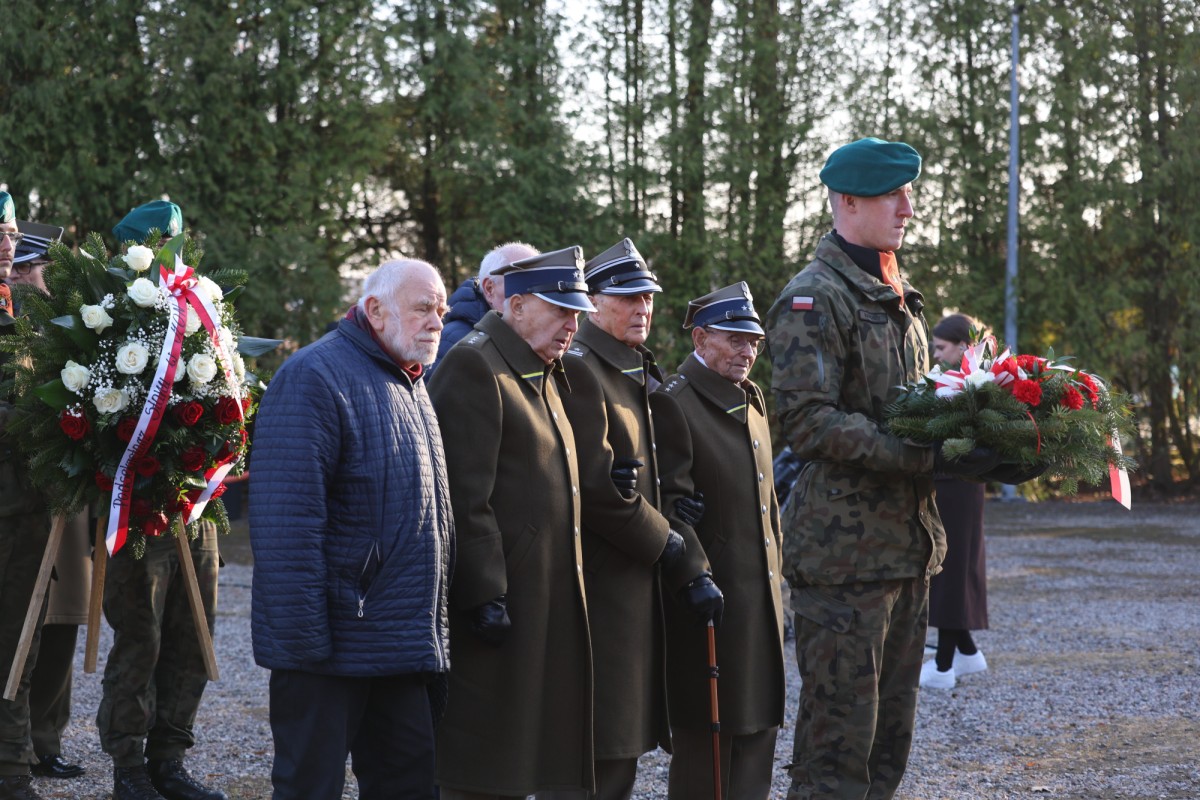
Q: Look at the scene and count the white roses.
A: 12